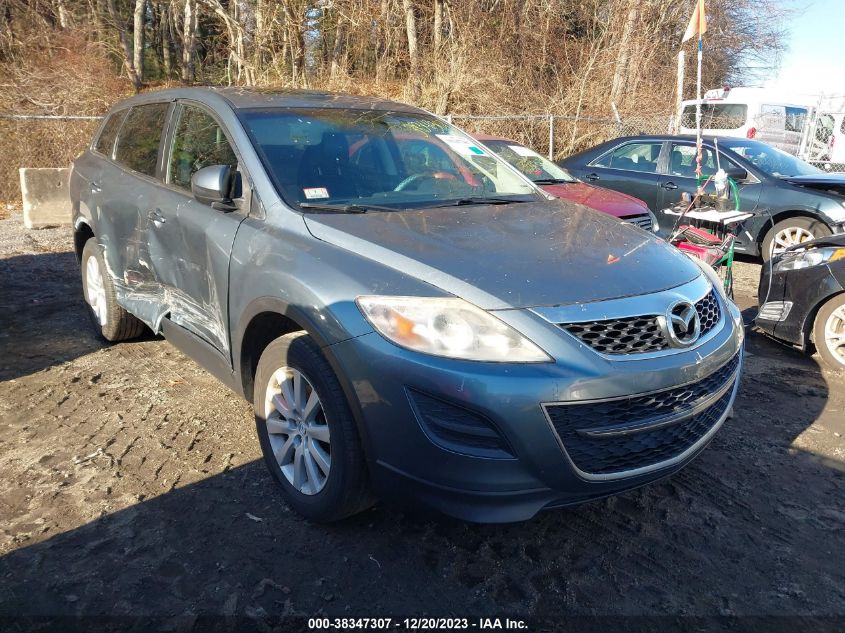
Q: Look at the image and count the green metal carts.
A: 1